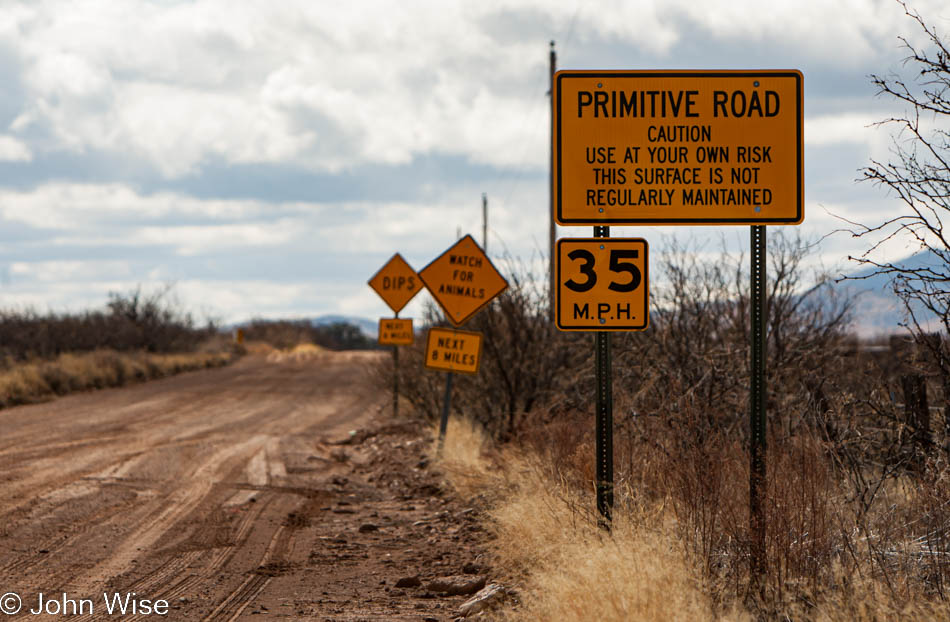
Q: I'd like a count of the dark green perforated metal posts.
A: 2